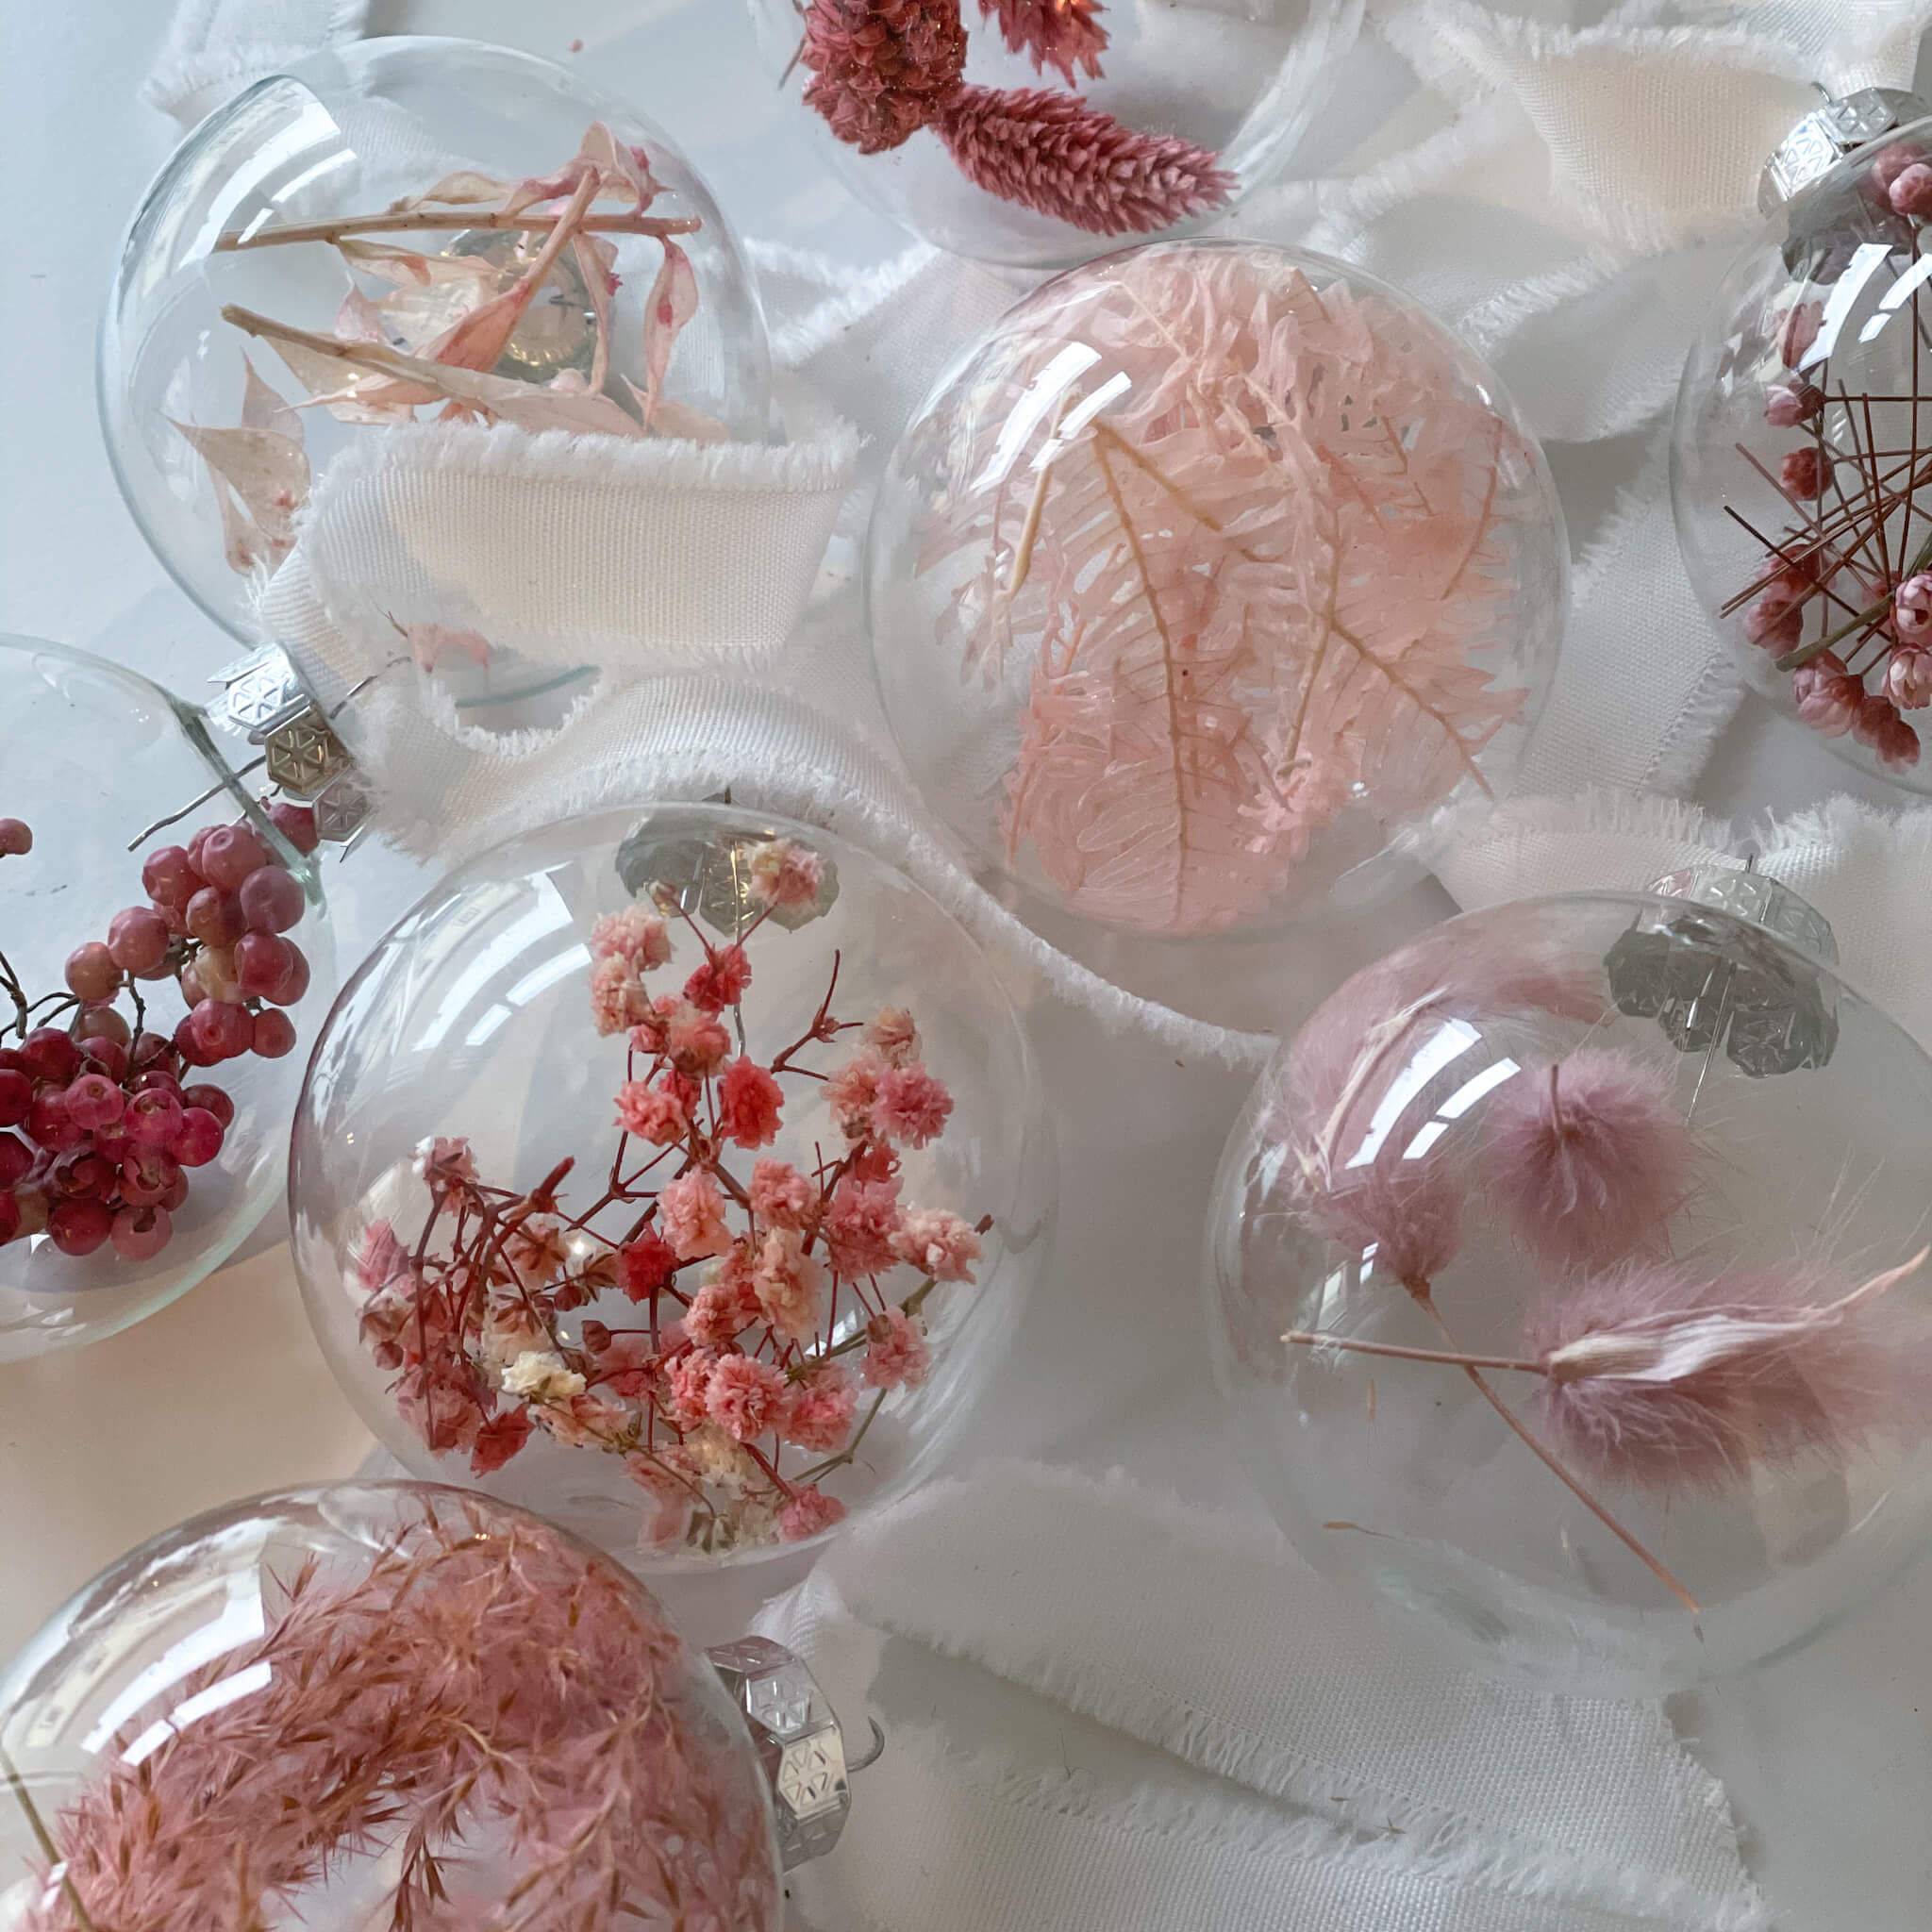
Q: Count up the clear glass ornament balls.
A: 8